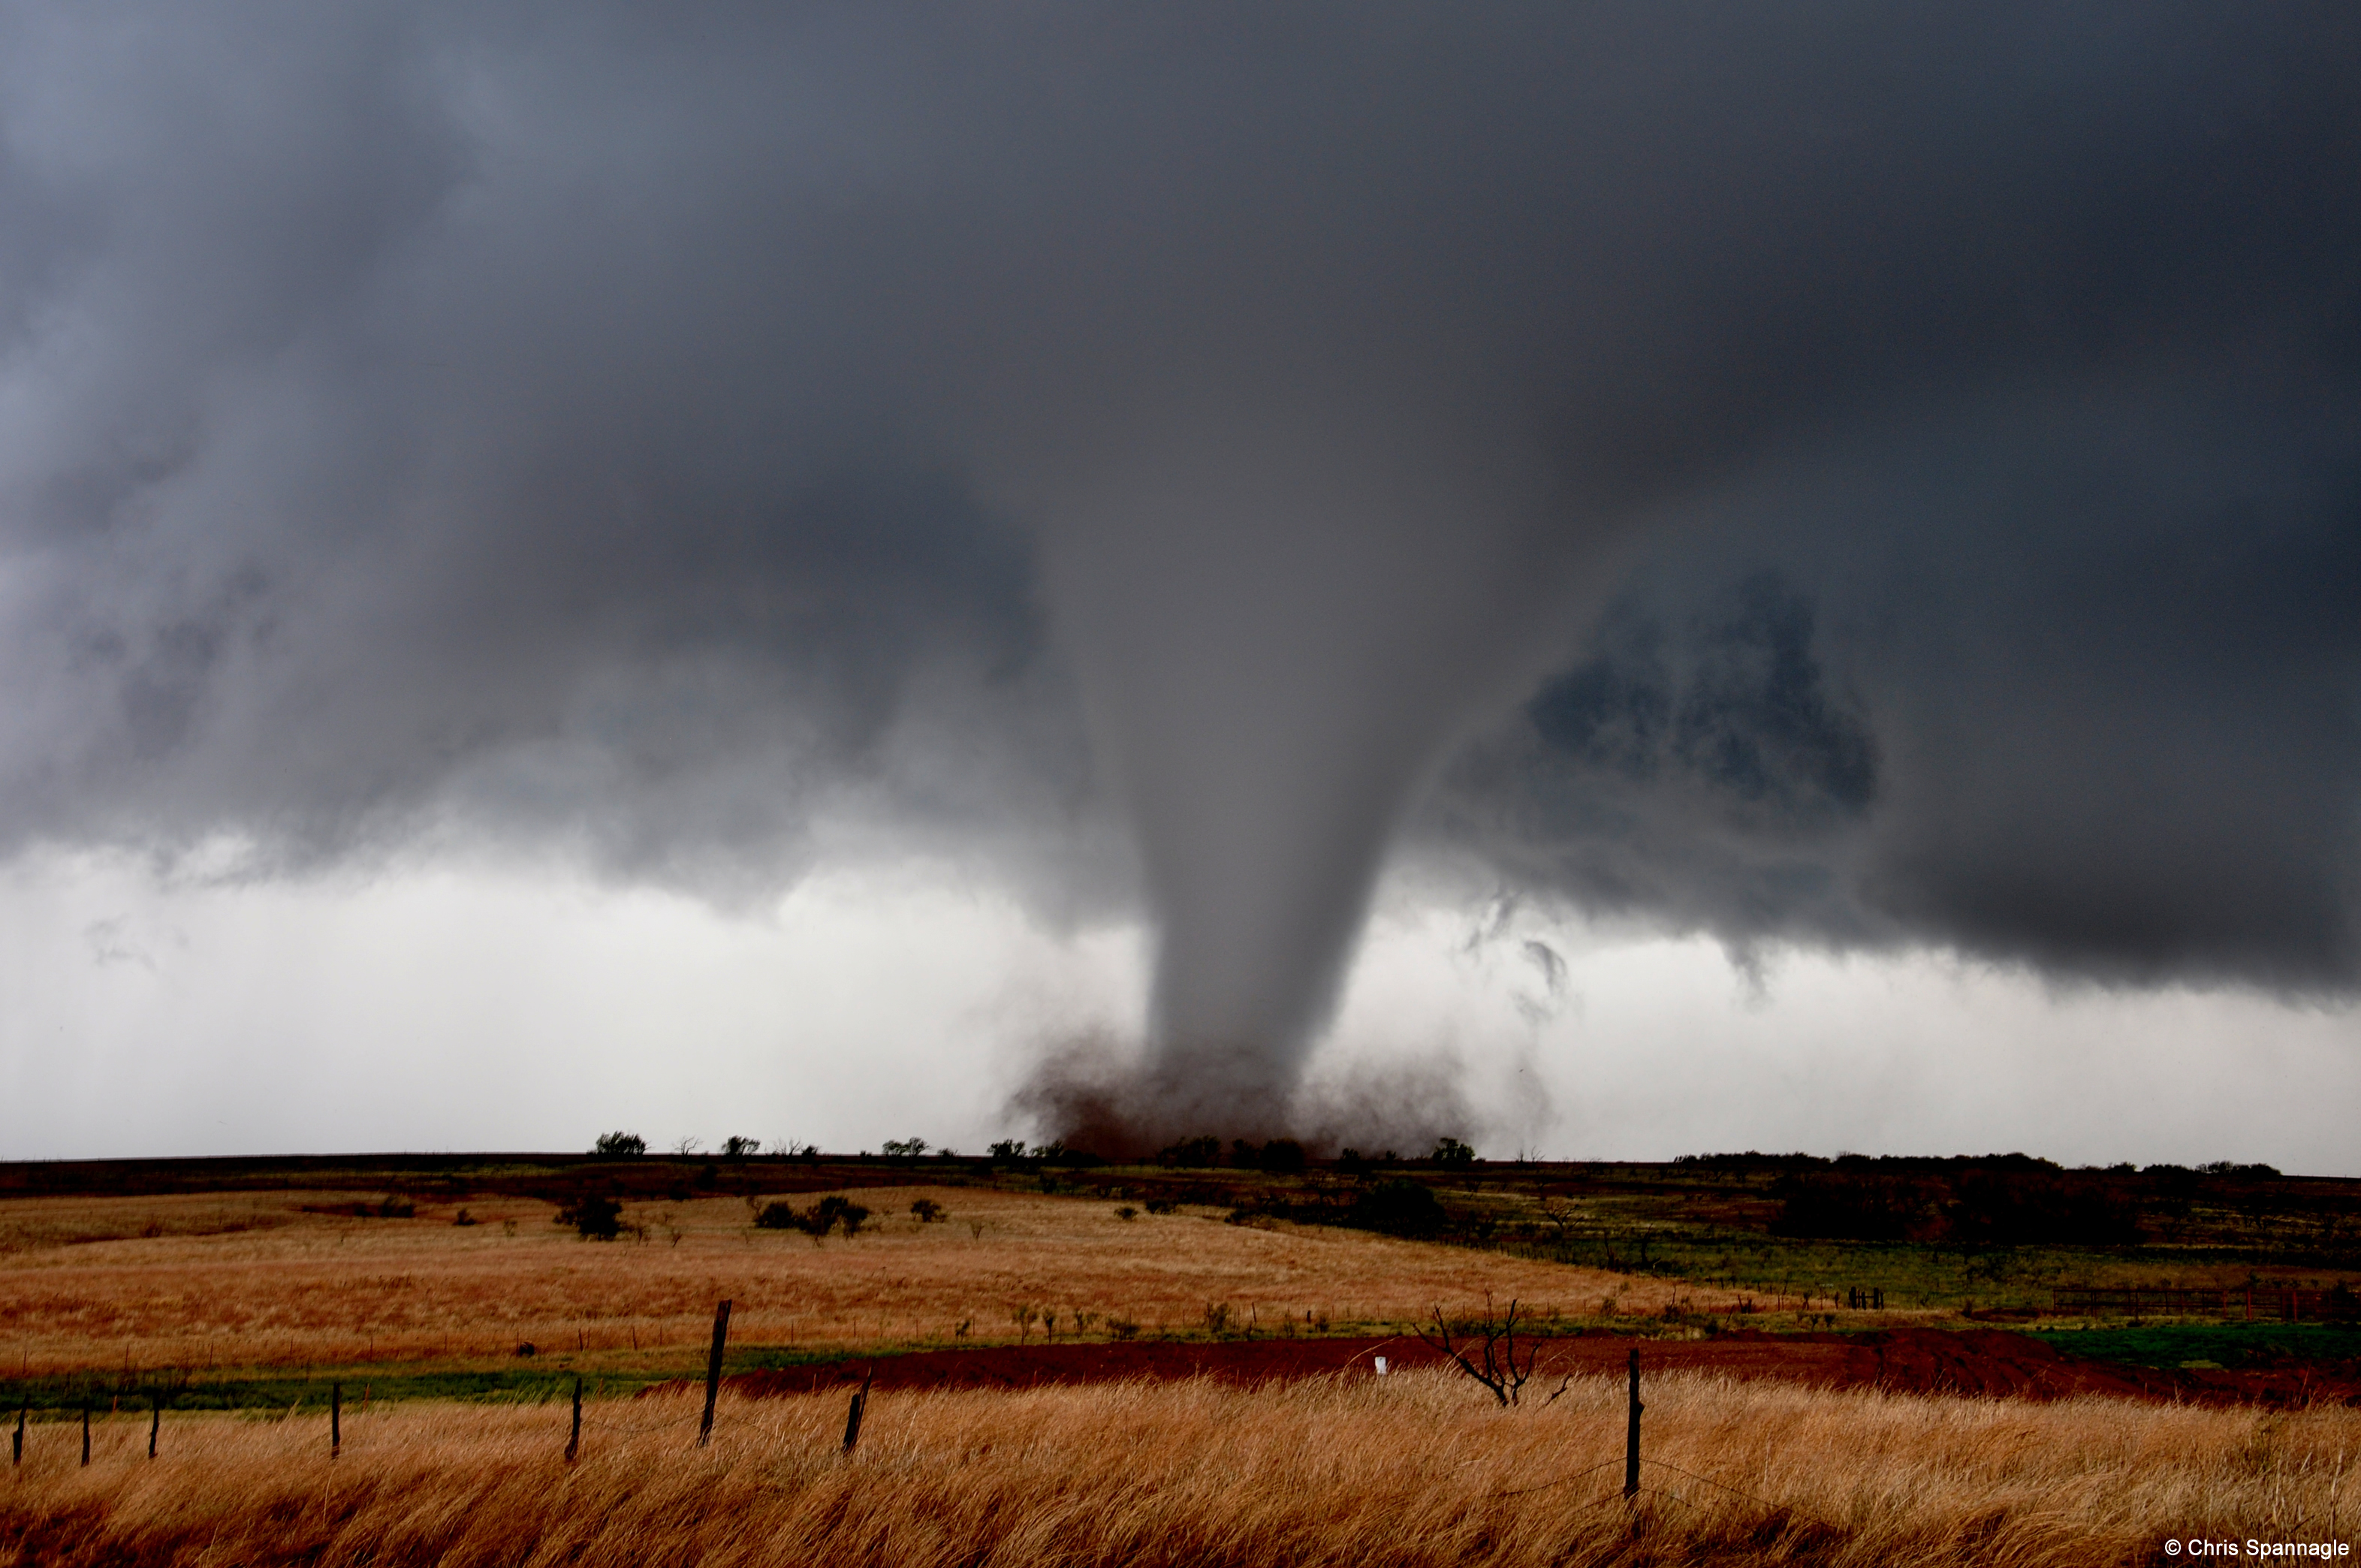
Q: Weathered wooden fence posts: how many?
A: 8